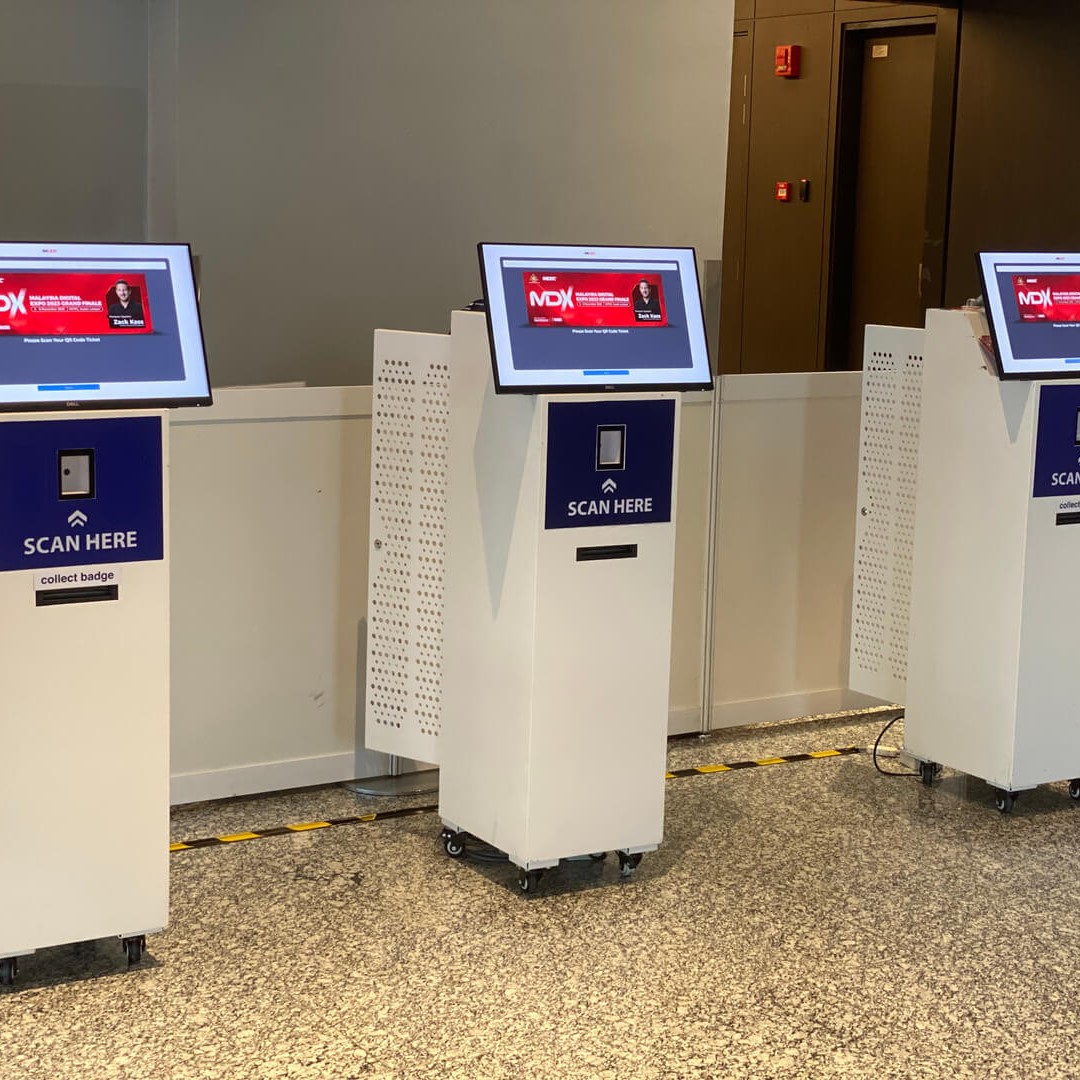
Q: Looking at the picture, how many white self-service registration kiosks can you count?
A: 3